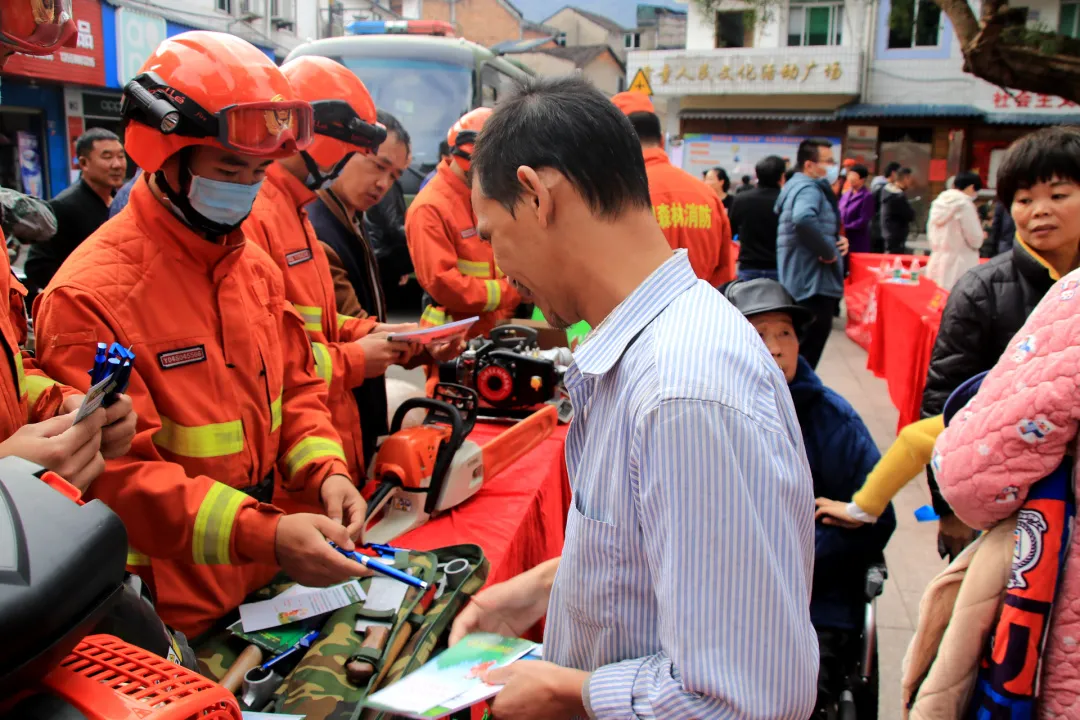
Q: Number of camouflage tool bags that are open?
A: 1